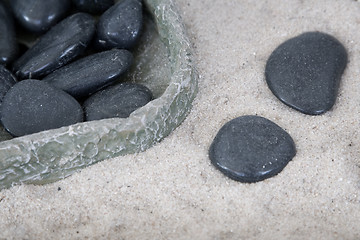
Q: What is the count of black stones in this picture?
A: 11